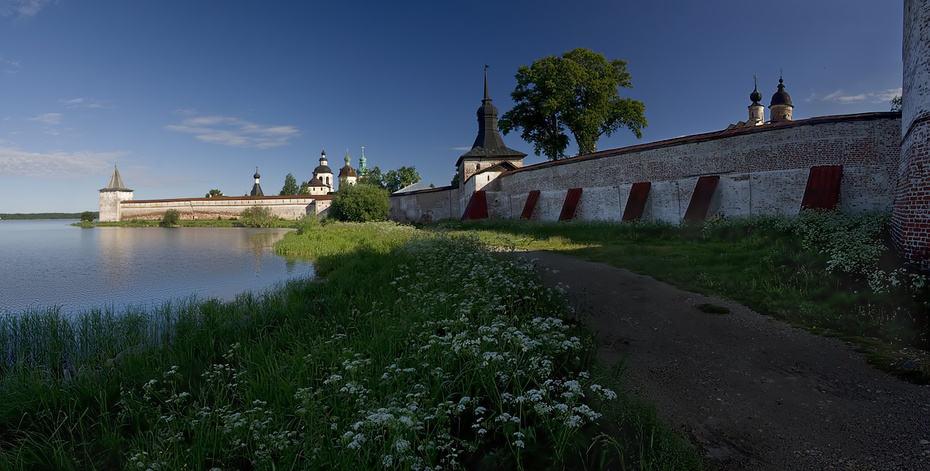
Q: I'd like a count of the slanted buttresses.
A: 6